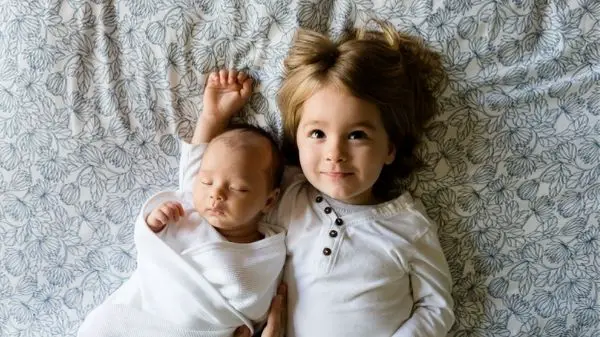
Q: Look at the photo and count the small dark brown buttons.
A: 5